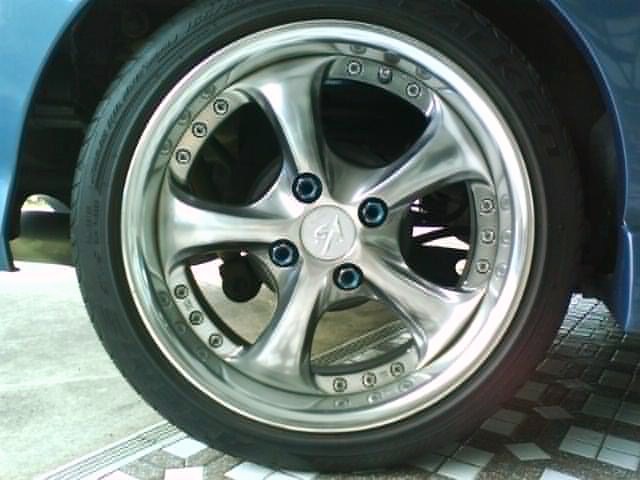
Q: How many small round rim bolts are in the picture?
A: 15